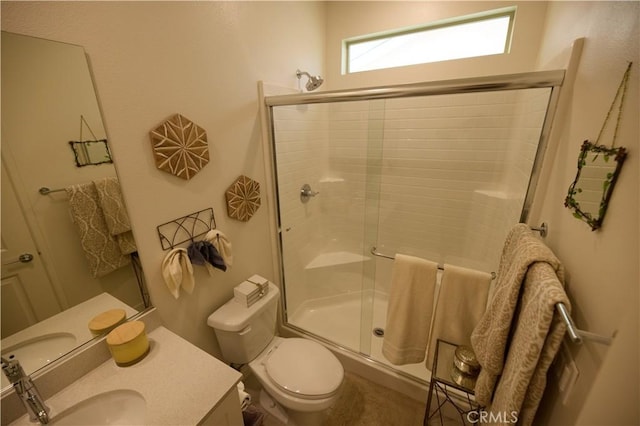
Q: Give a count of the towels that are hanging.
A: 7